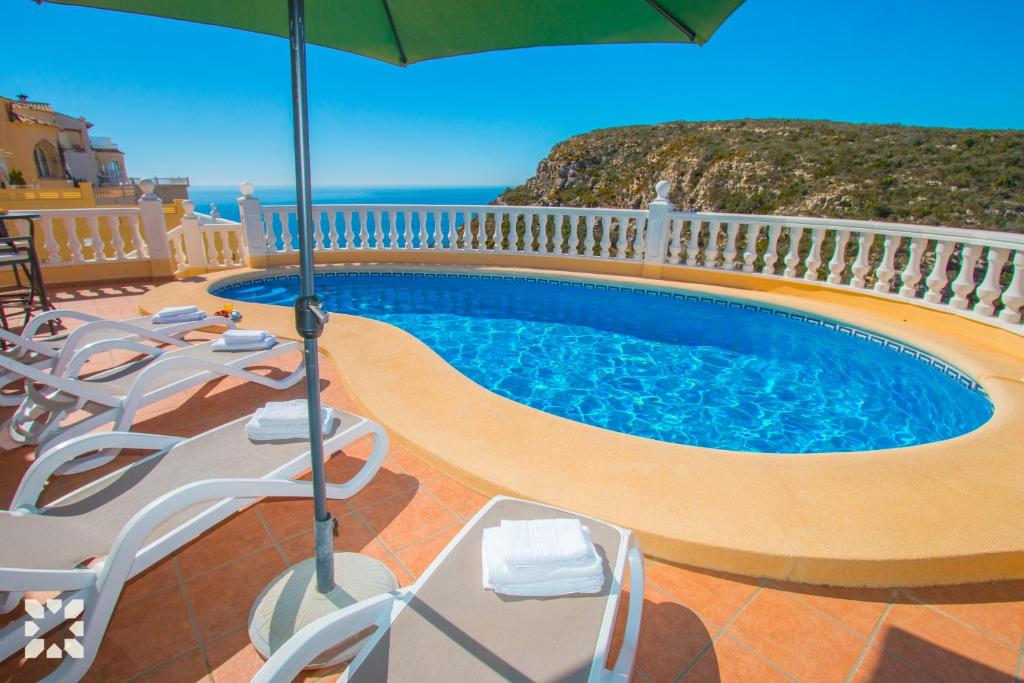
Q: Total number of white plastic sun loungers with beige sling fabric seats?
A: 4